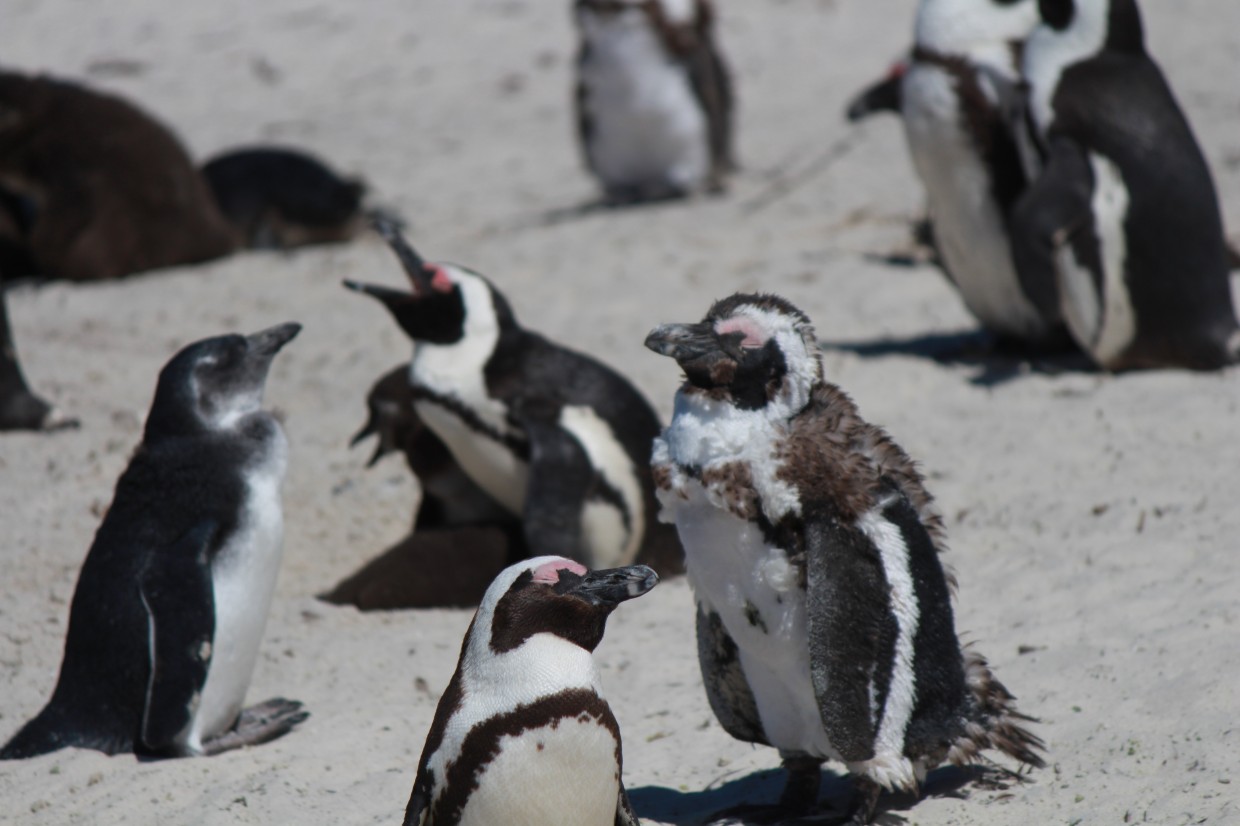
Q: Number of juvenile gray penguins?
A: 1